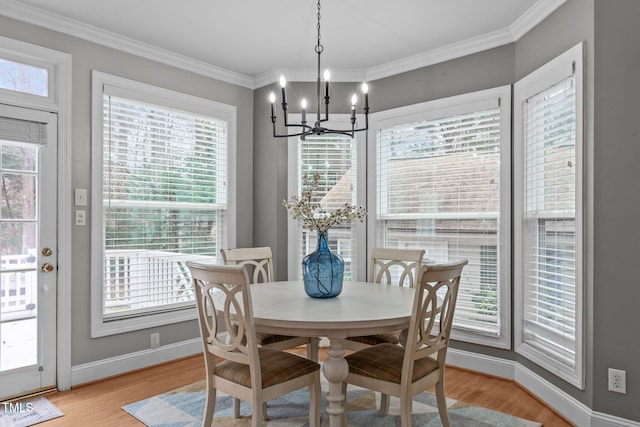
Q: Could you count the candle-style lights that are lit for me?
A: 6